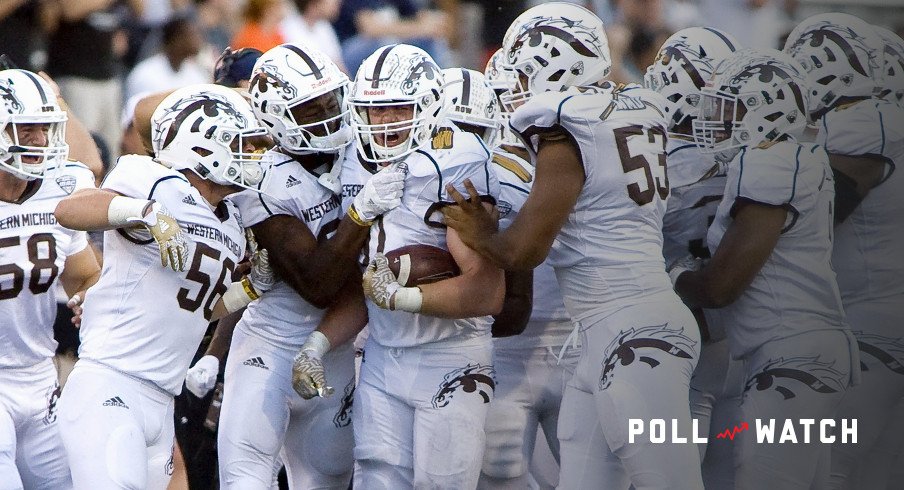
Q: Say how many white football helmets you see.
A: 11